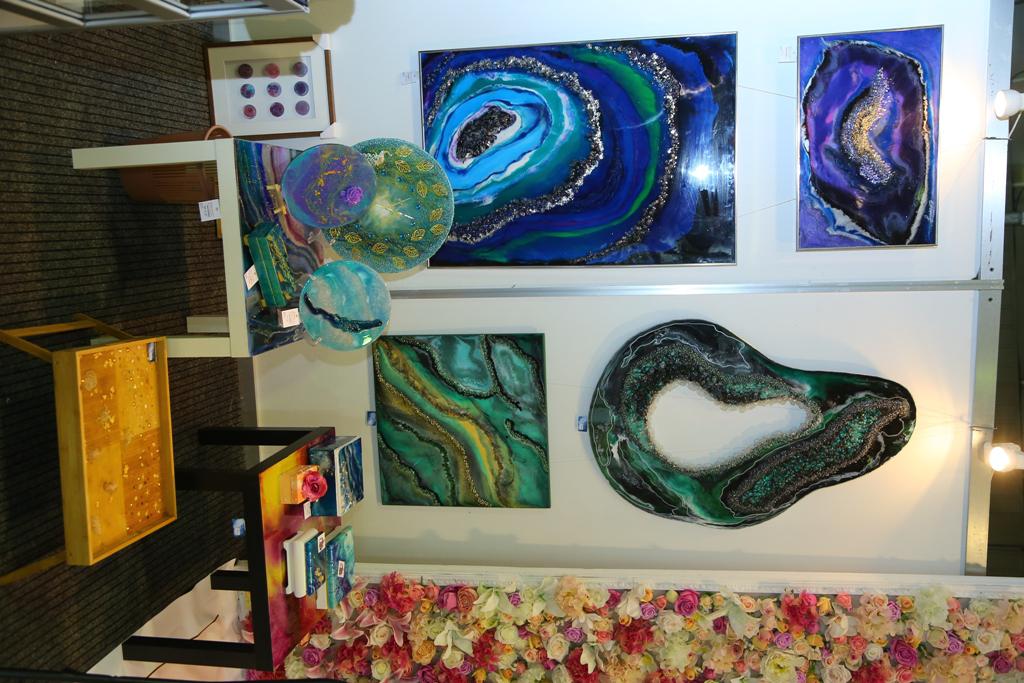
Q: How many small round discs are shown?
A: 9